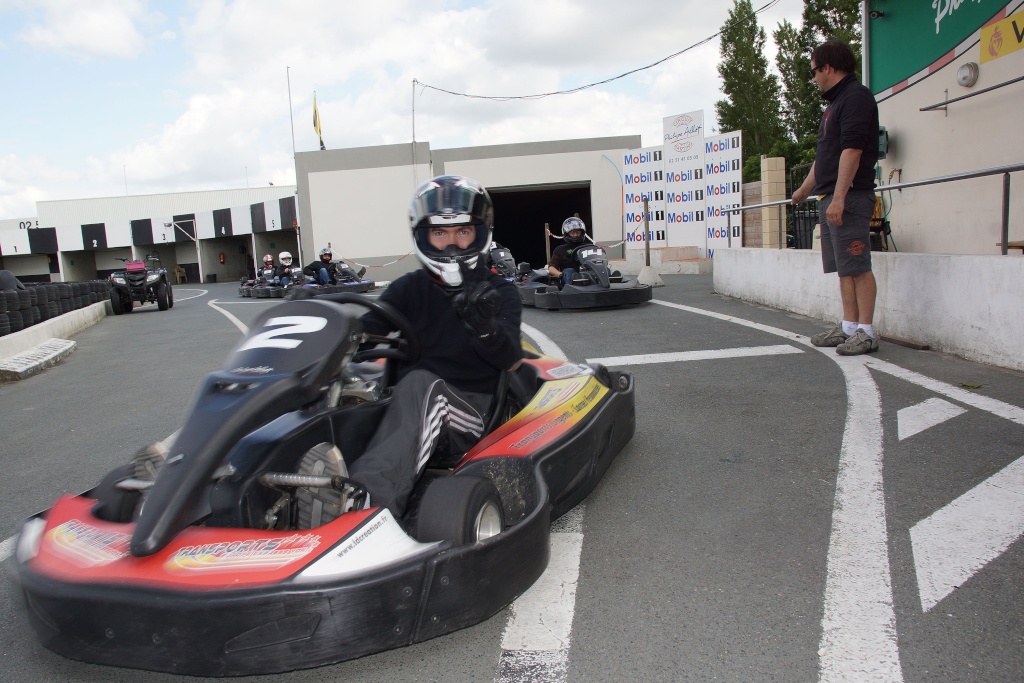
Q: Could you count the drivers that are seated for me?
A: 5